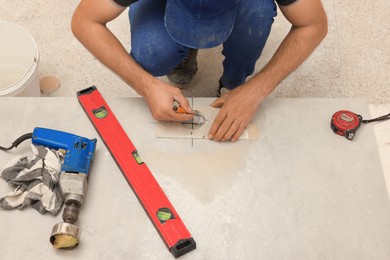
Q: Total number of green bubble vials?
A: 3